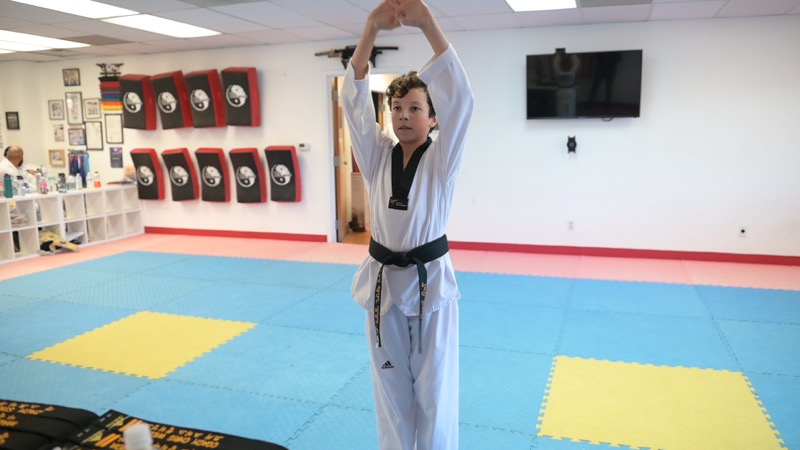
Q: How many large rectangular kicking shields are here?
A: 9